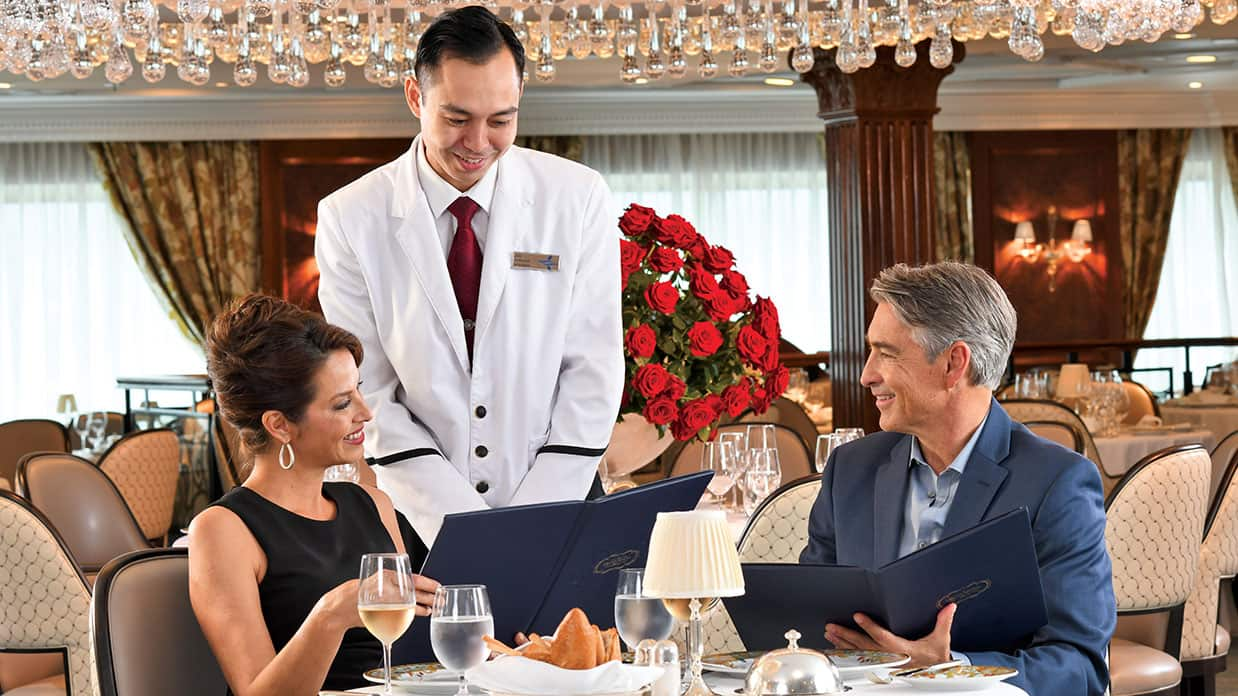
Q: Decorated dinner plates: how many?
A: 3